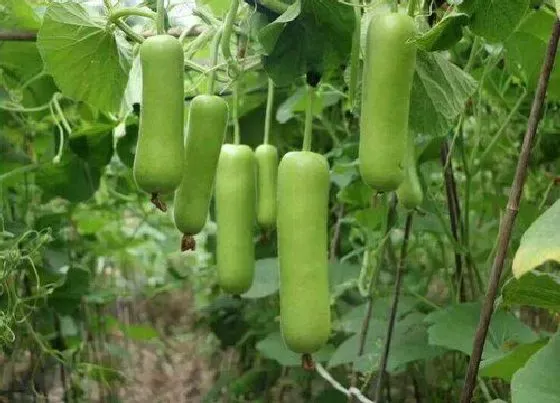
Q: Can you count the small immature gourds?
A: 2